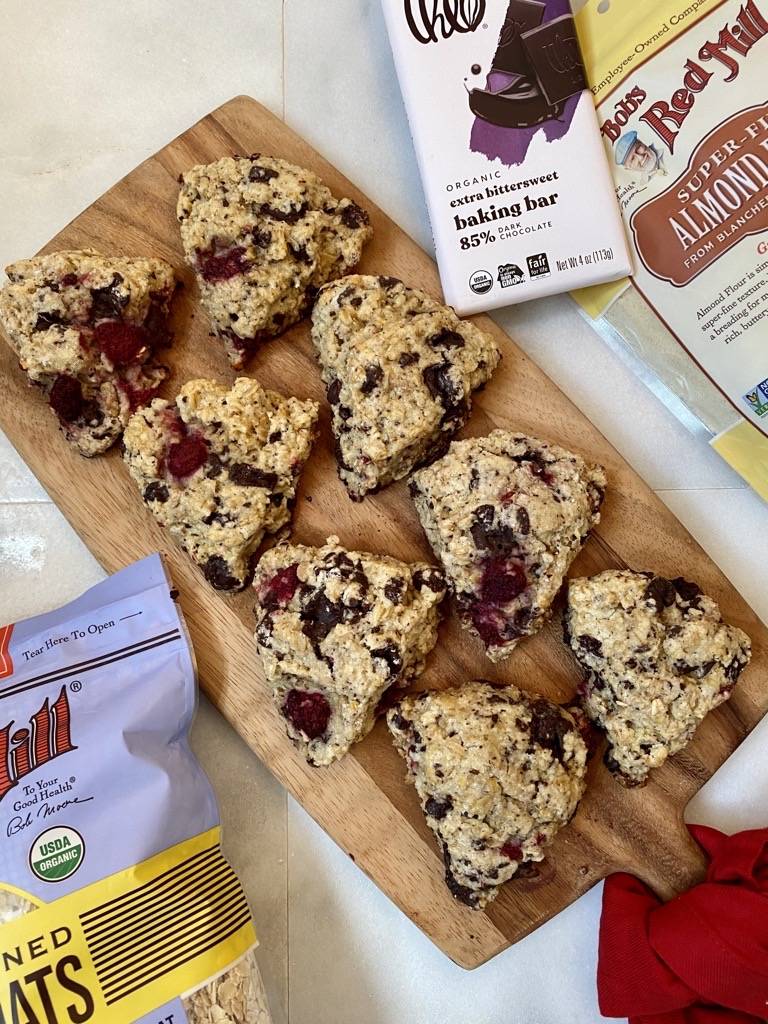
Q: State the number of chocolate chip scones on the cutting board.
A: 8